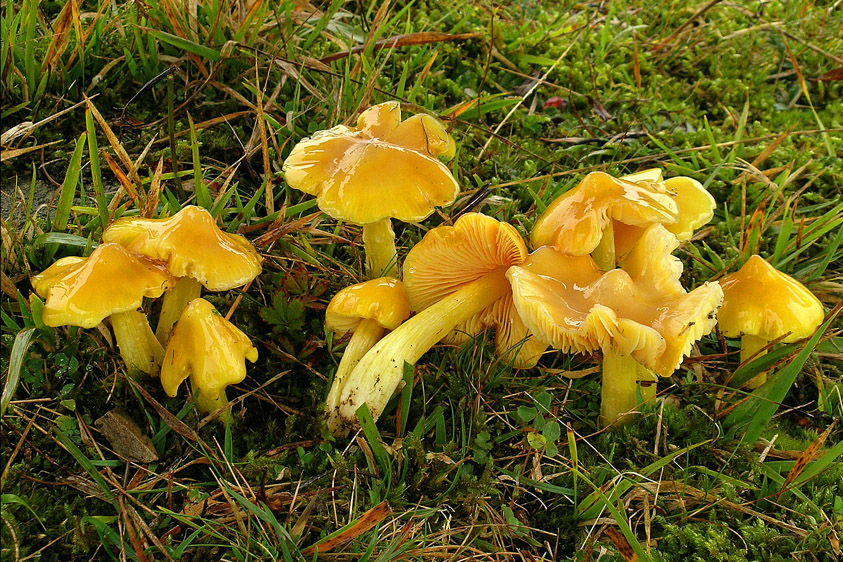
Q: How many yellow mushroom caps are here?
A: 10